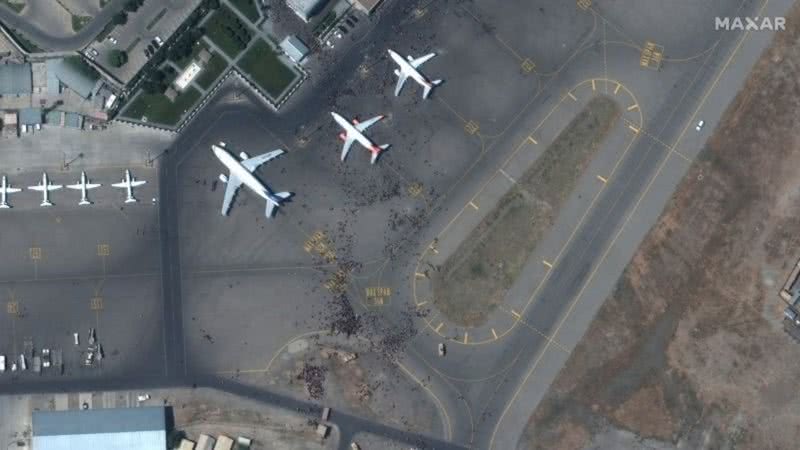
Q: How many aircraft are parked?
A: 7